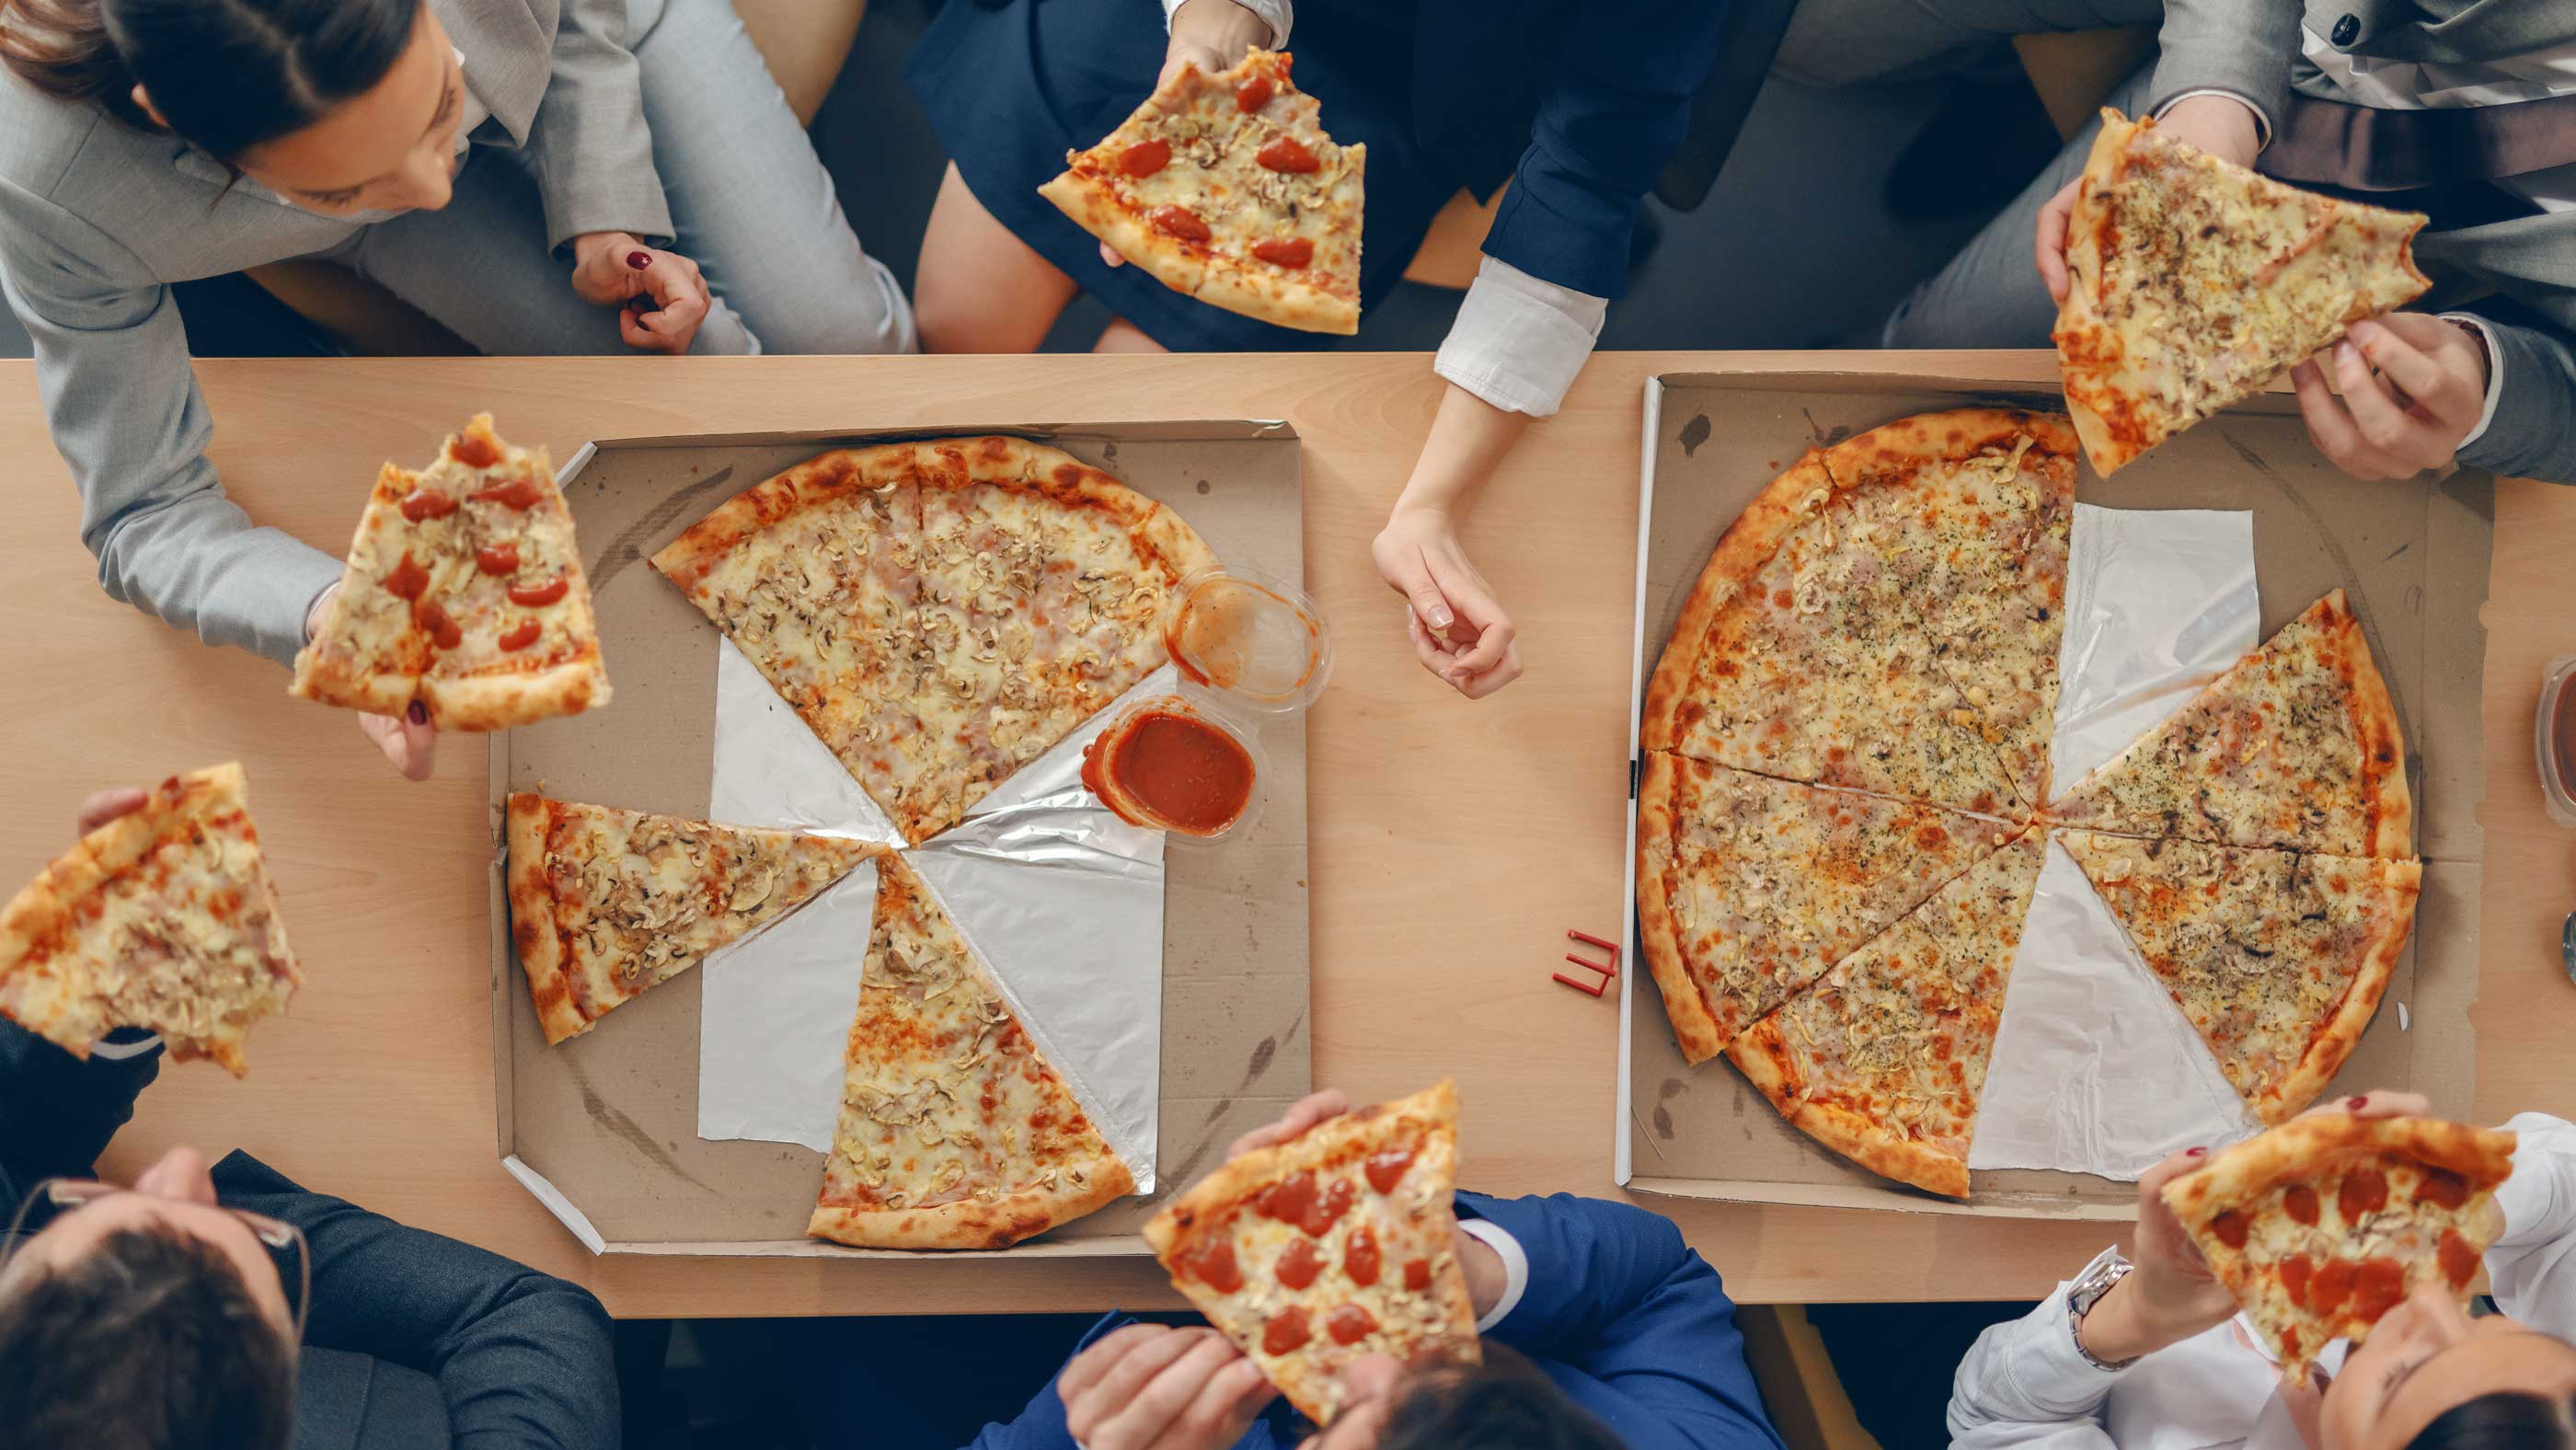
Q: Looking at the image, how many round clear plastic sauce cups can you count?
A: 2